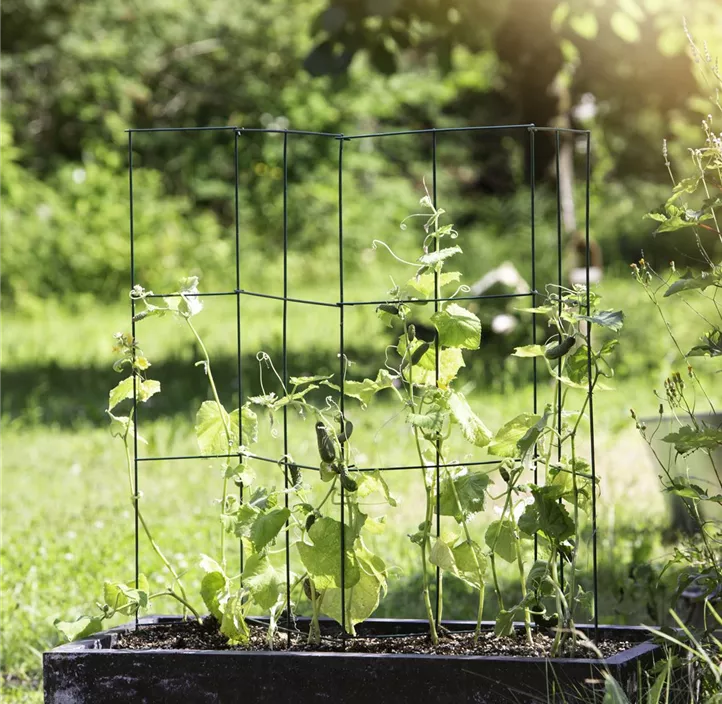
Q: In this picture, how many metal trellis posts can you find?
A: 8